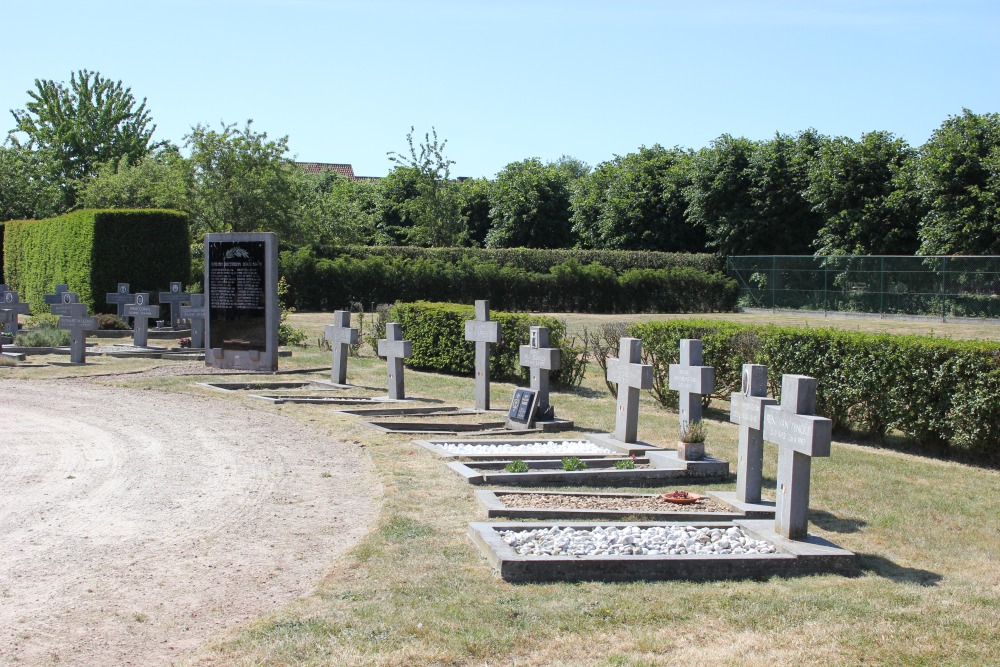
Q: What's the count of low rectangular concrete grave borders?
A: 8